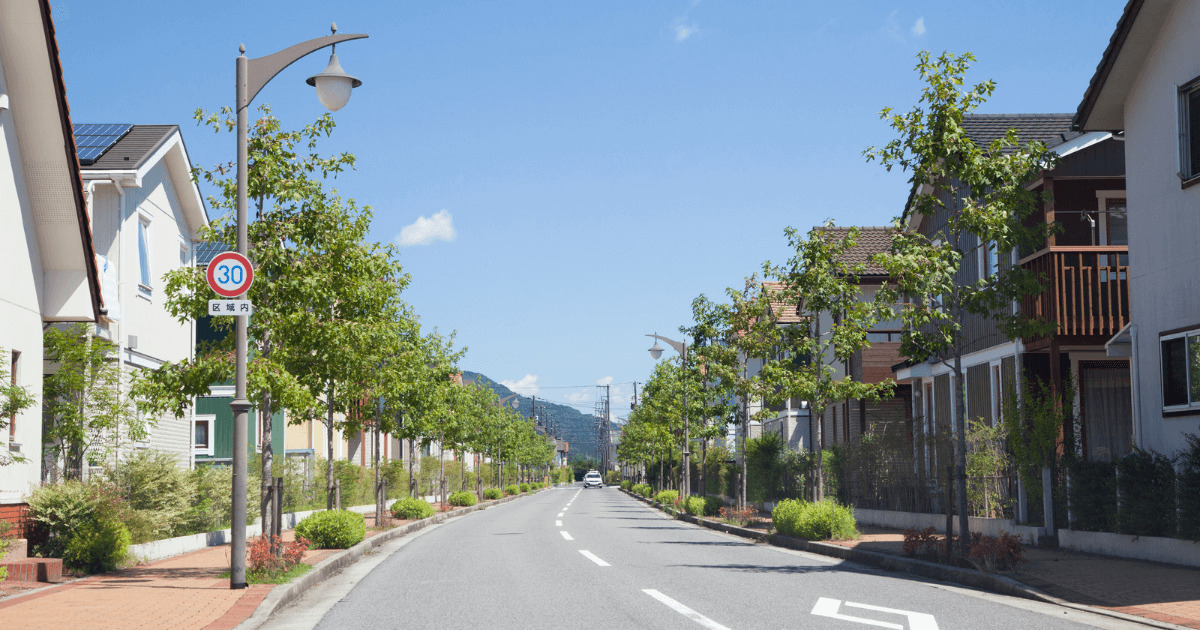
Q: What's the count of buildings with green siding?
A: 1